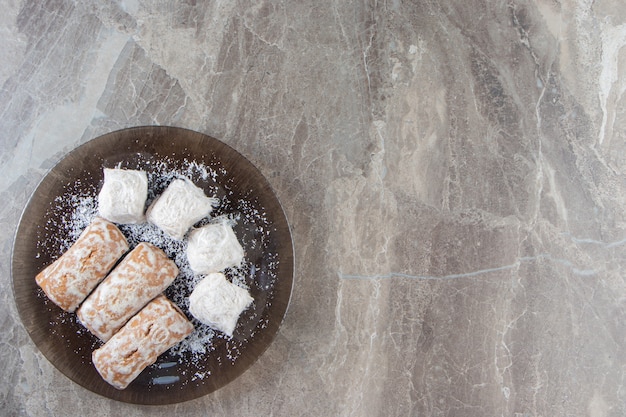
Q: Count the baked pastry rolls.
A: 3